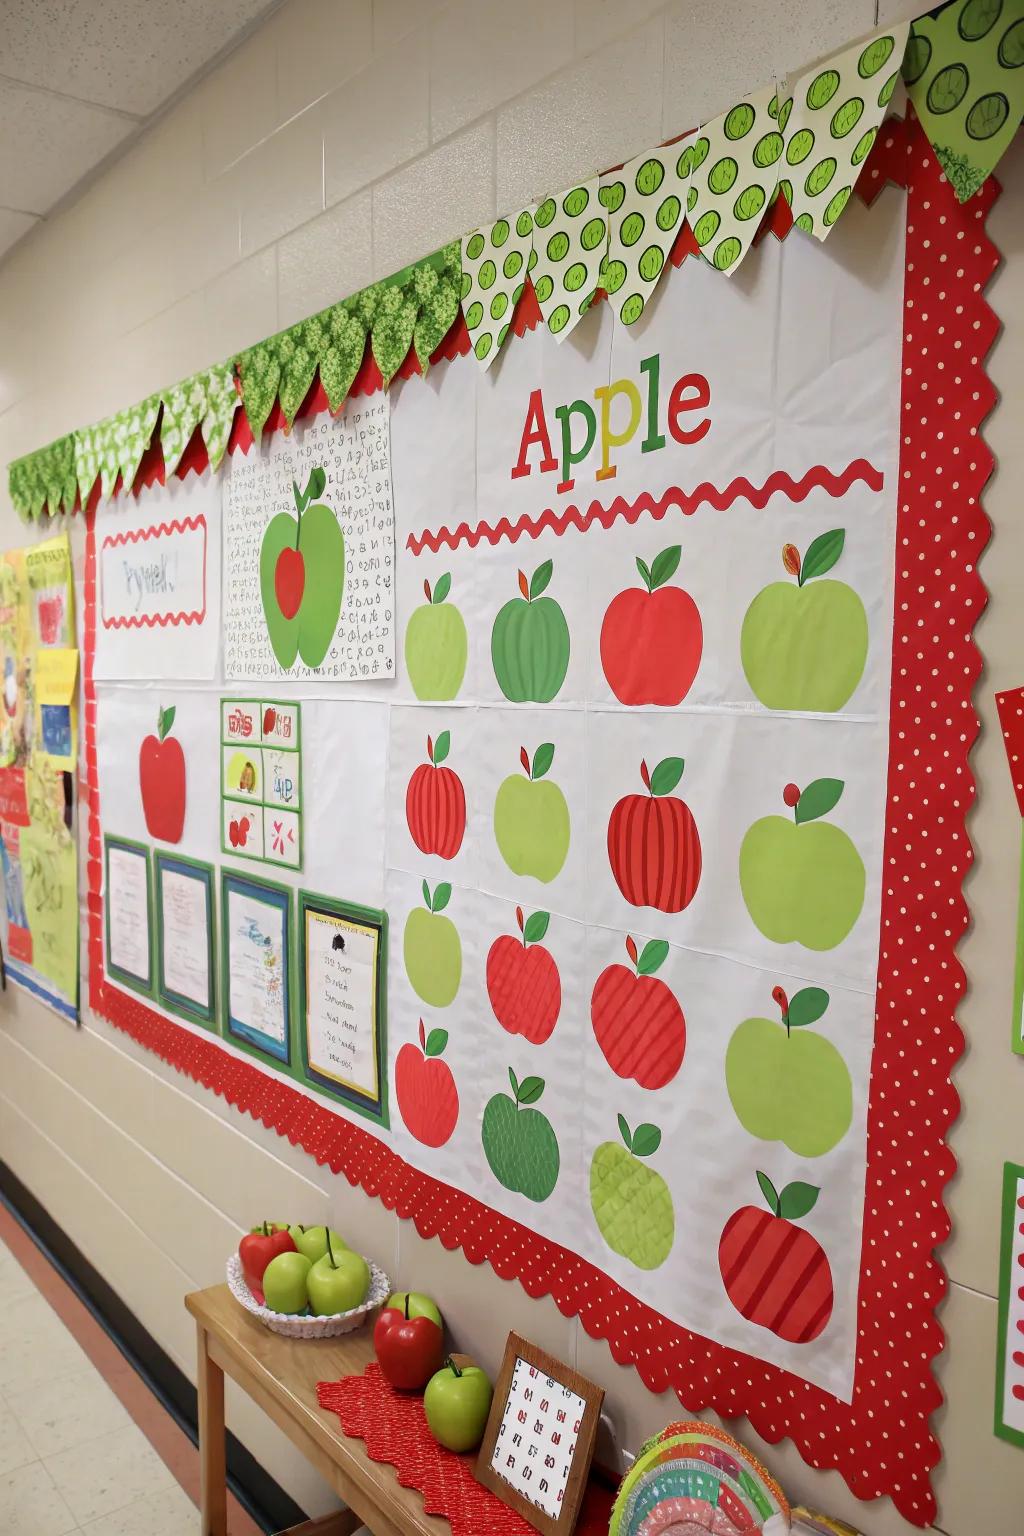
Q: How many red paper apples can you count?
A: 8